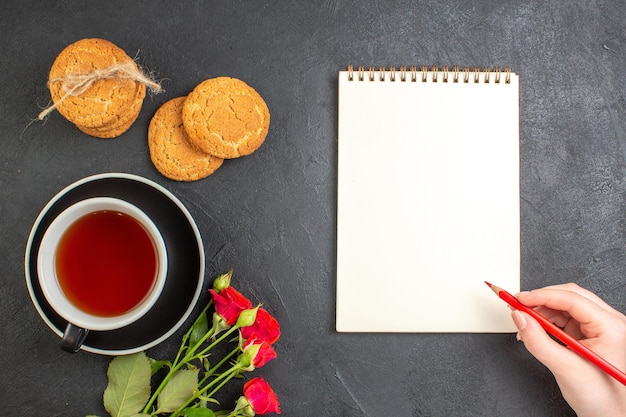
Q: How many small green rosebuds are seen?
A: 2